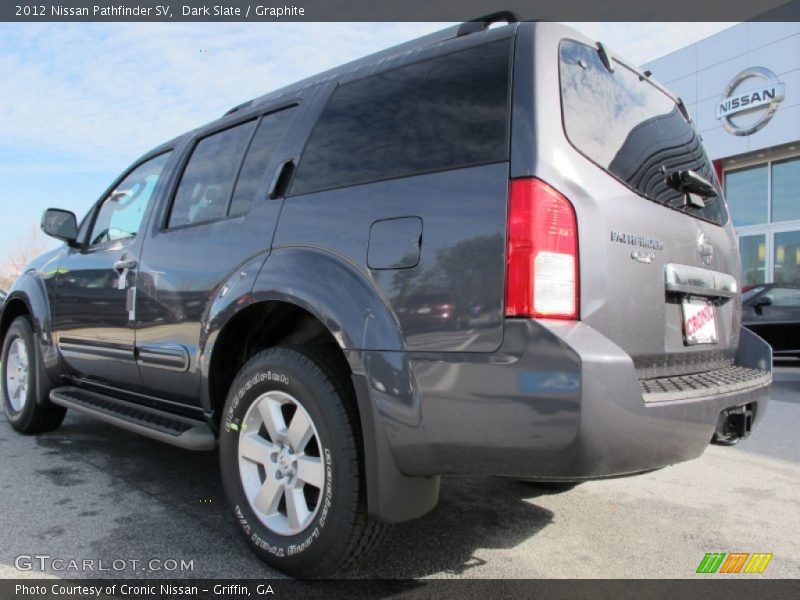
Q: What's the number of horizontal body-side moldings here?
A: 2